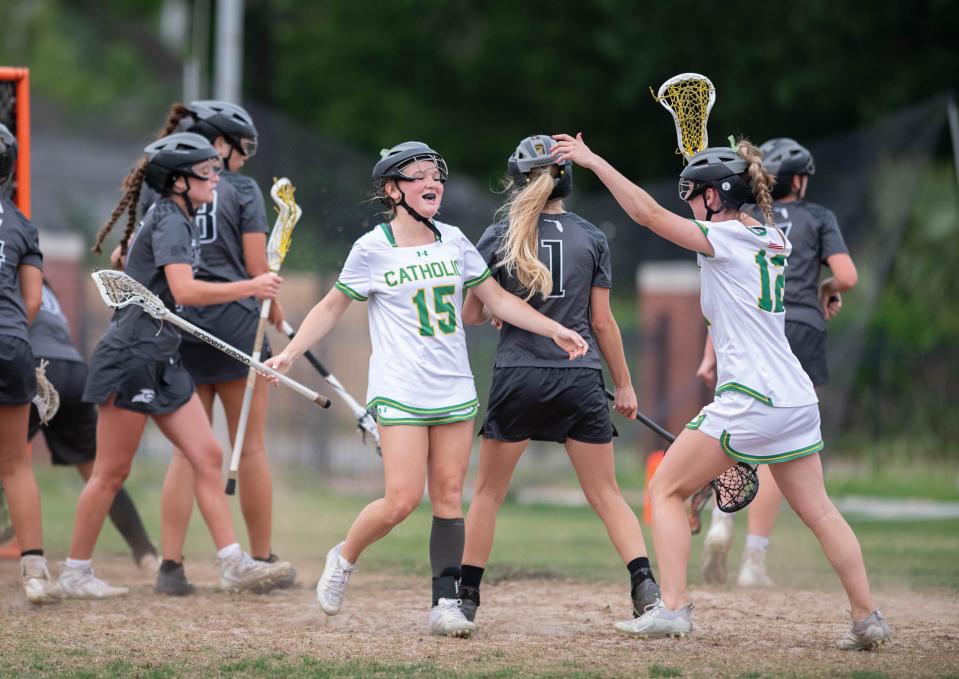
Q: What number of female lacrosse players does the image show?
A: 8